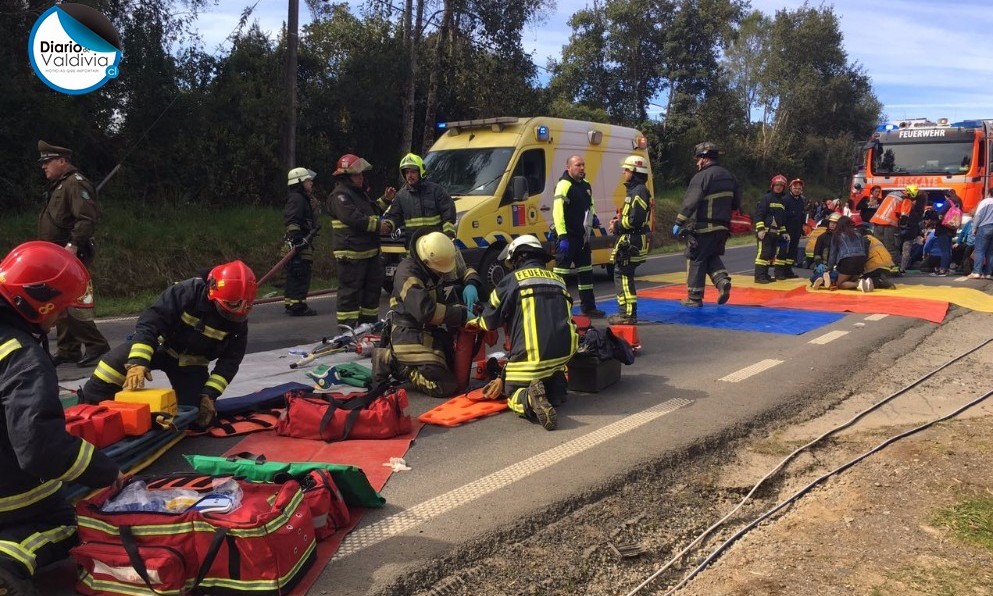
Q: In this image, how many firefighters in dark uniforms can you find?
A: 11